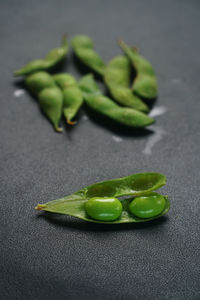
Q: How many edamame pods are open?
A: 1